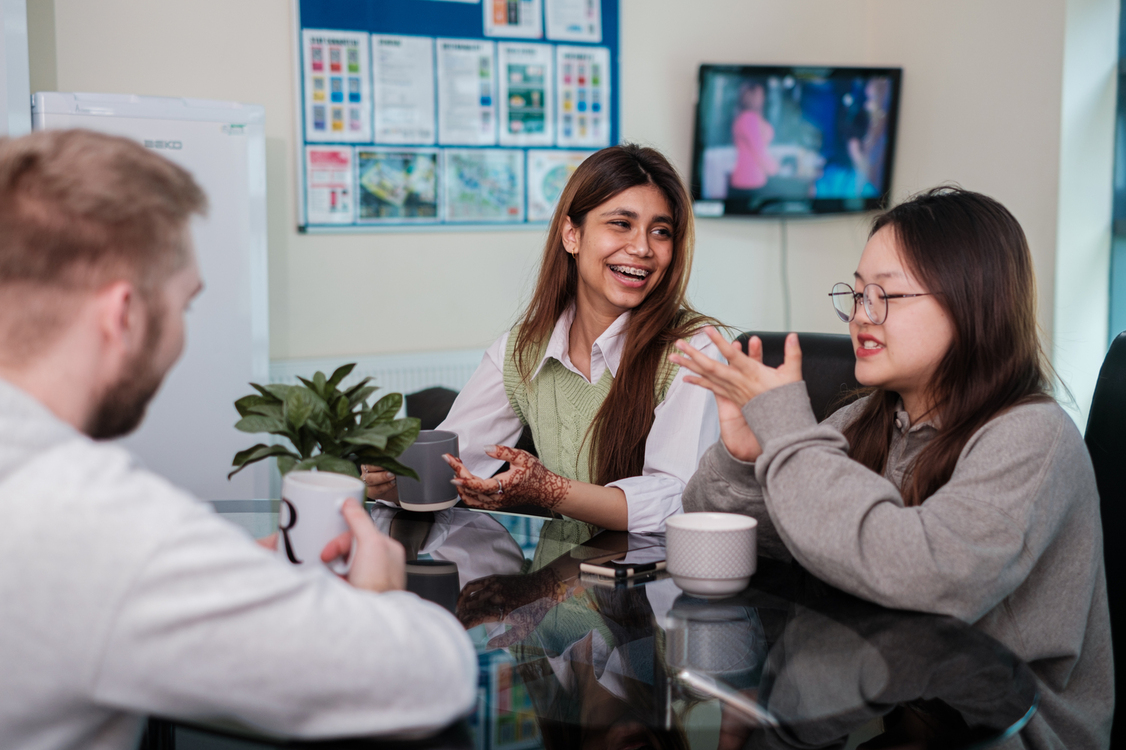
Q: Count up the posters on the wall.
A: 11